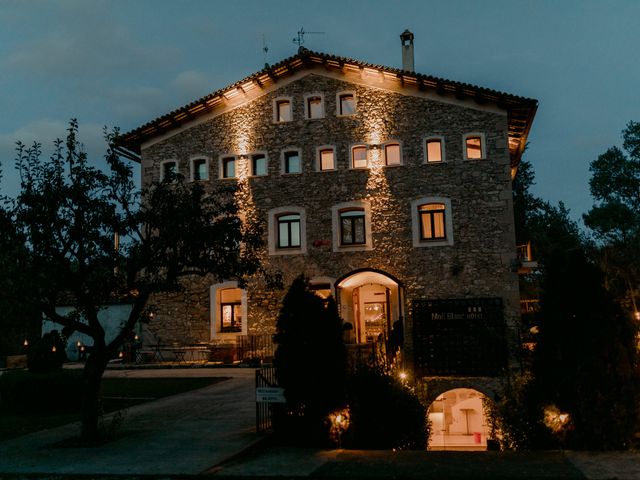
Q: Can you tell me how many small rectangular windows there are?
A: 13